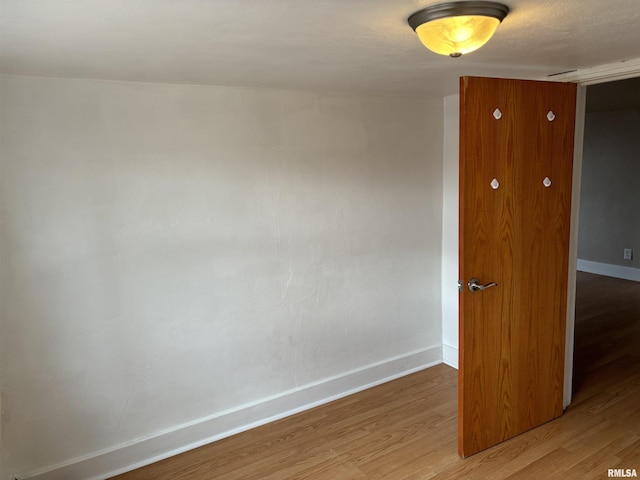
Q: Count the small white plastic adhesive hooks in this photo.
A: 4